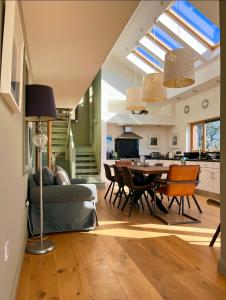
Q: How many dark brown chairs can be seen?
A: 3